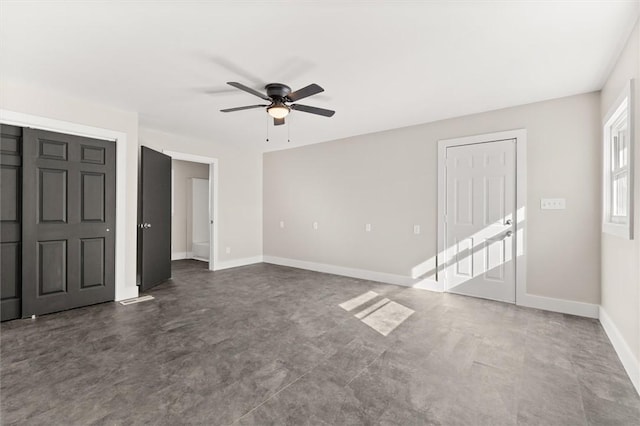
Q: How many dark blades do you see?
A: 5